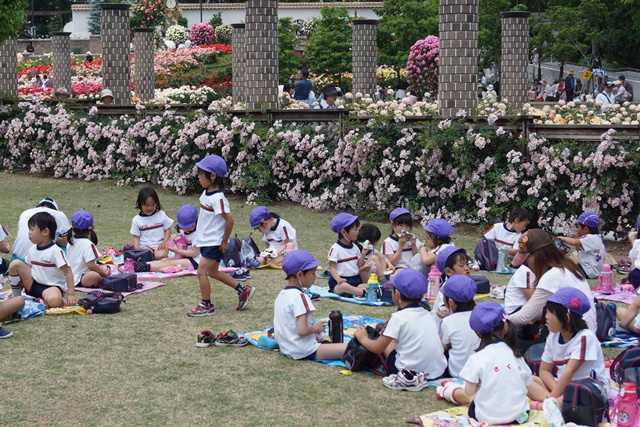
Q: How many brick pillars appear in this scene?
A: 9